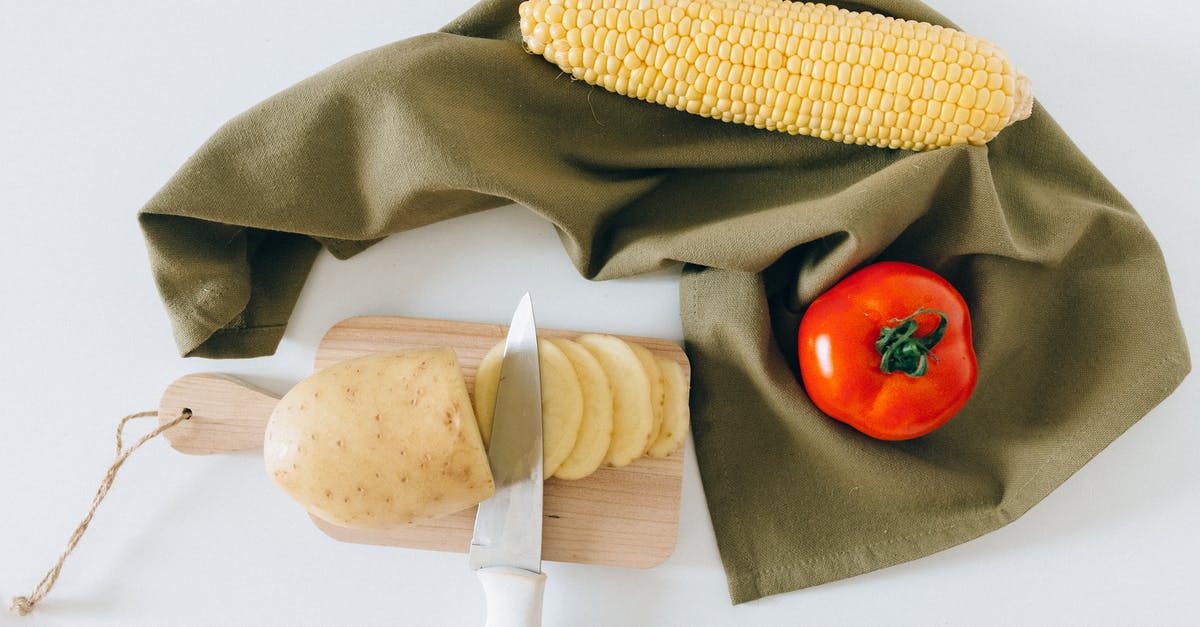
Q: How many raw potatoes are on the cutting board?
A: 1